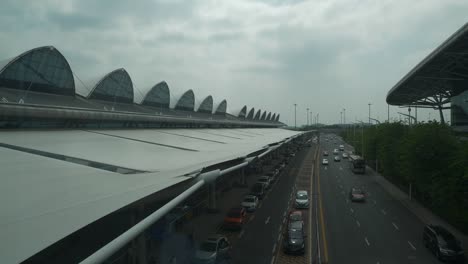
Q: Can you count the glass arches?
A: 13